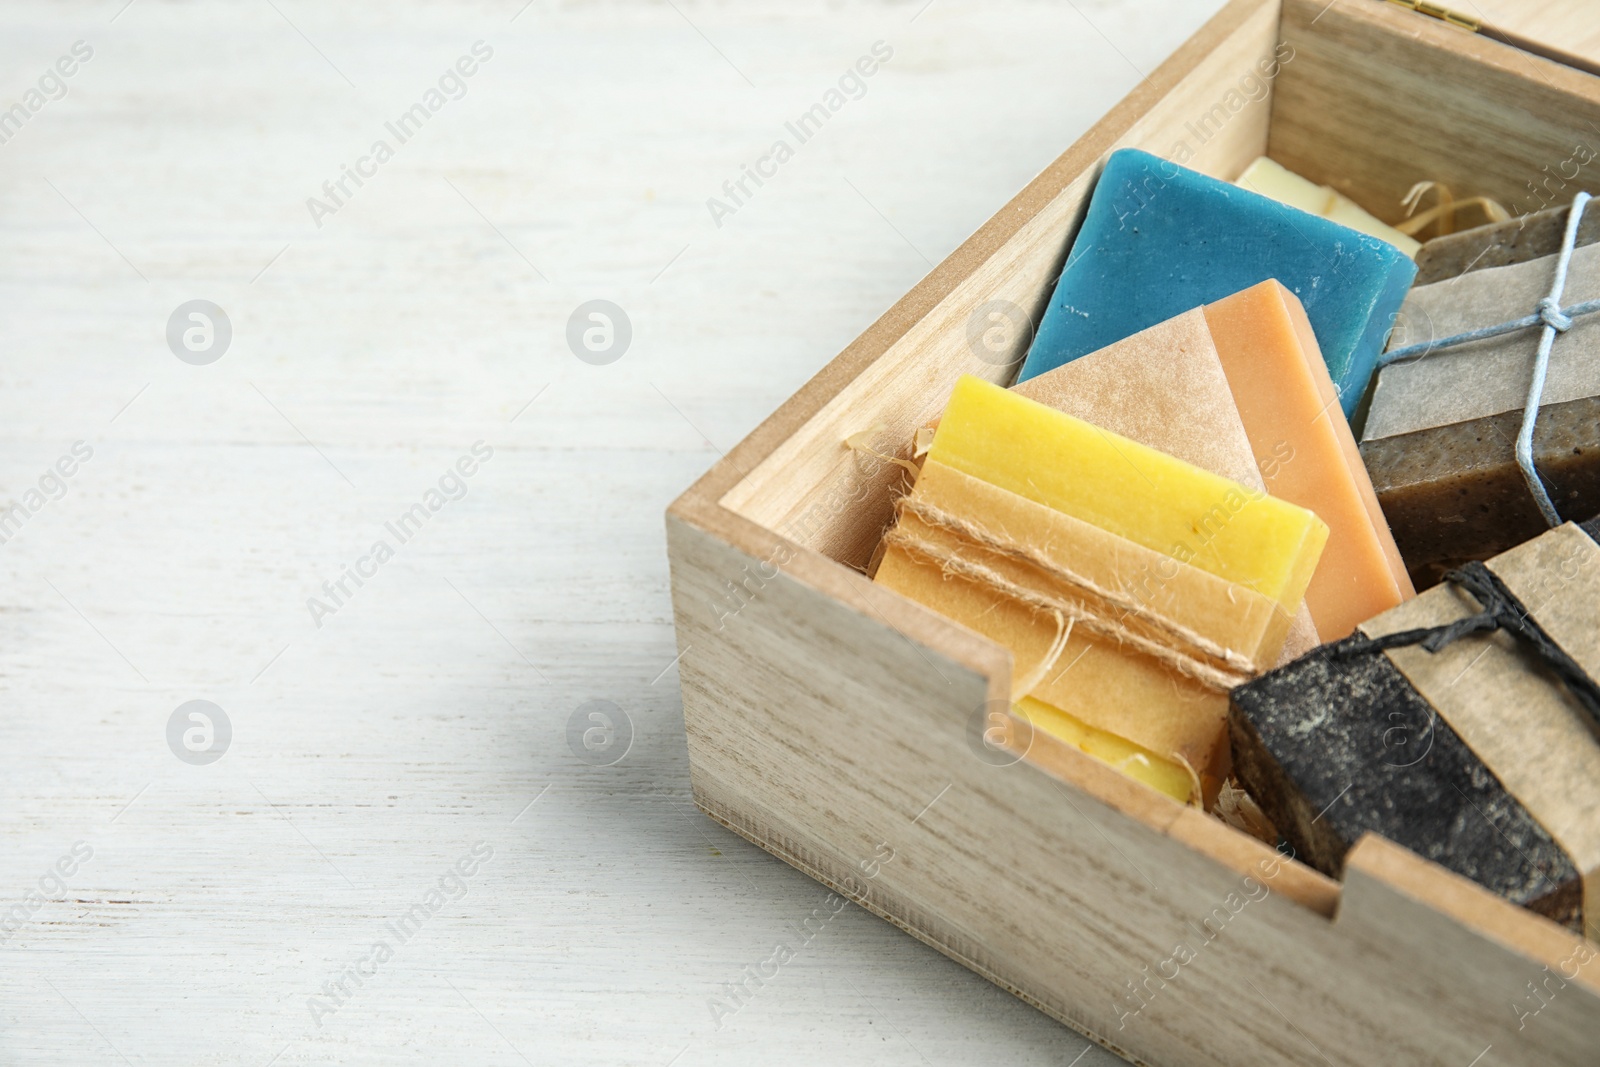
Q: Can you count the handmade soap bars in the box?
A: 6